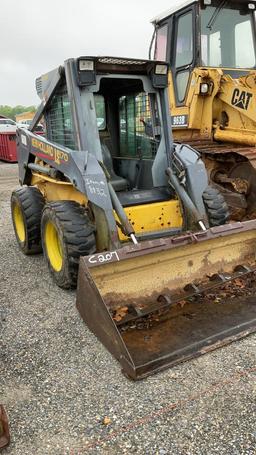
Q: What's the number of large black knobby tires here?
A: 3